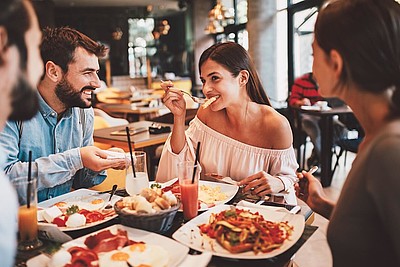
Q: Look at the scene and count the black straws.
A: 3